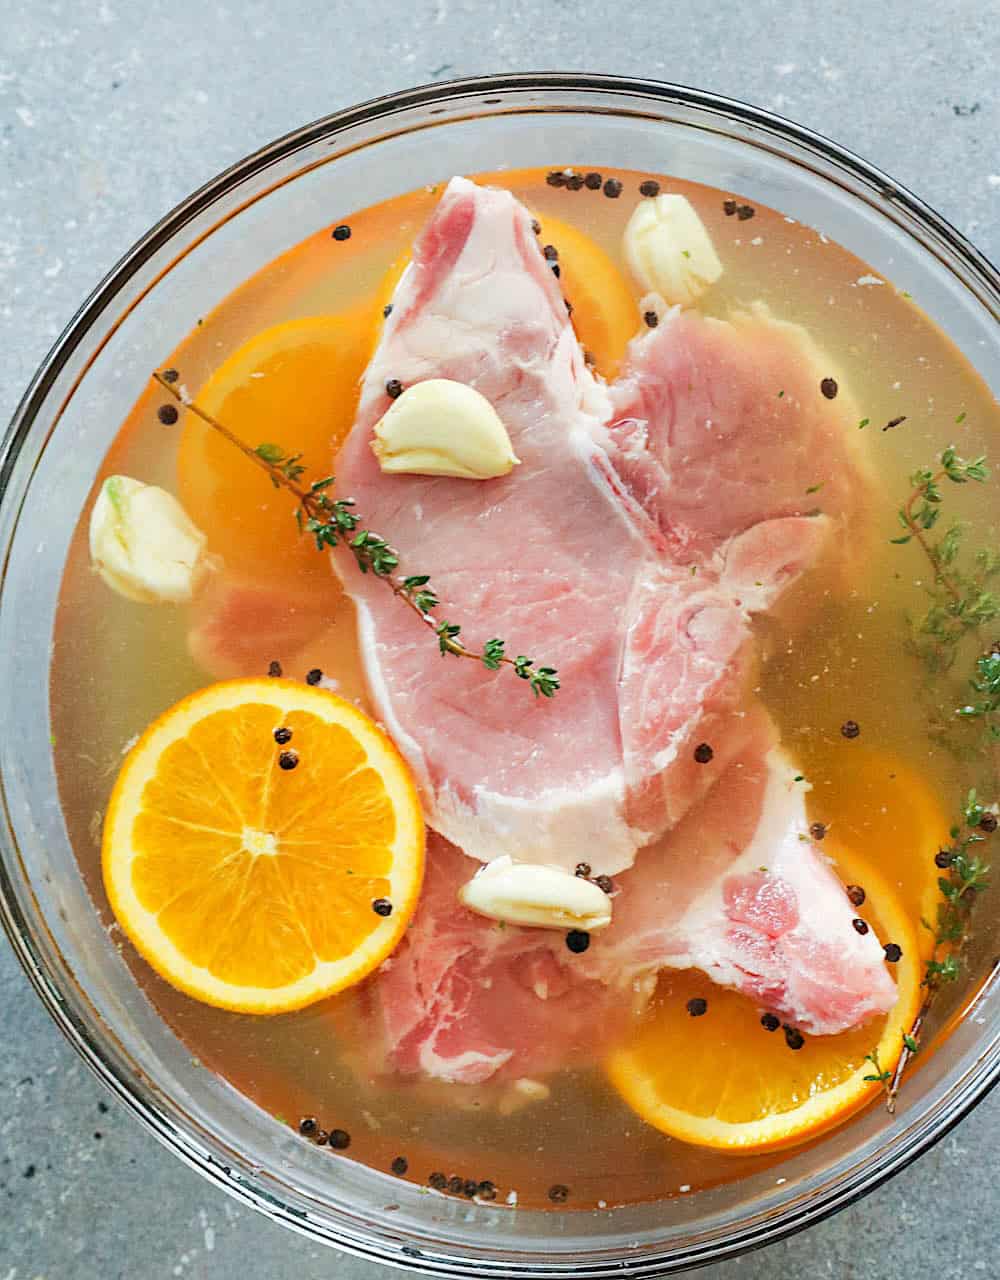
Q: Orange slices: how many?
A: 5